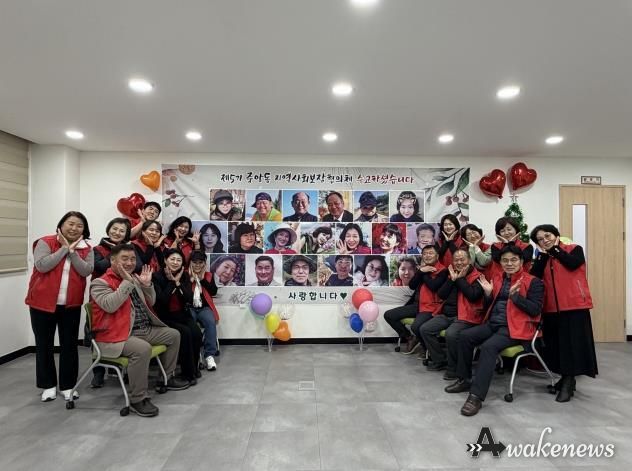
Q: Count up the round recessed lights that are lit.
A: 9